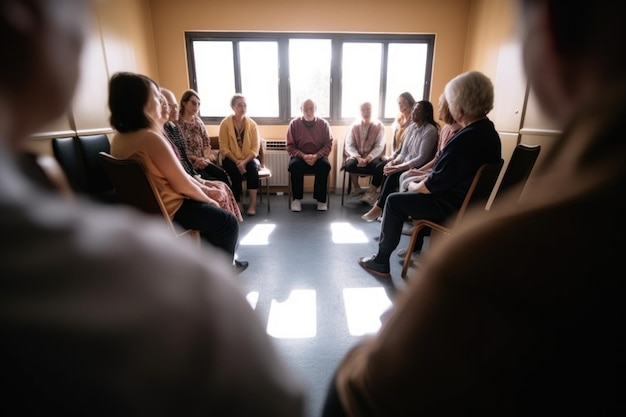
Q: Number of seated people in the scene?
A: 11